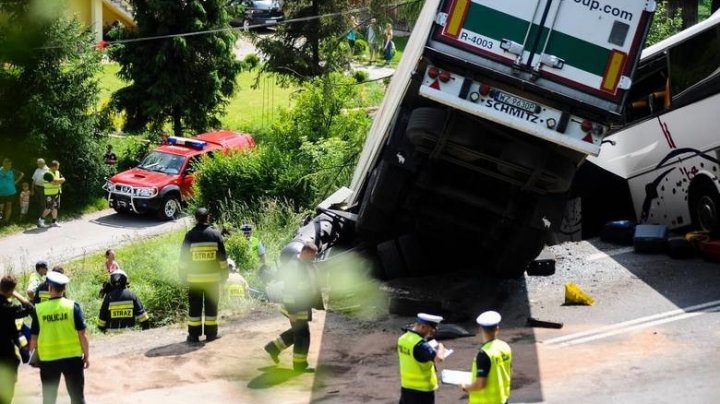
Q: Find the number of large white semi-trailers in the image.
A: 1